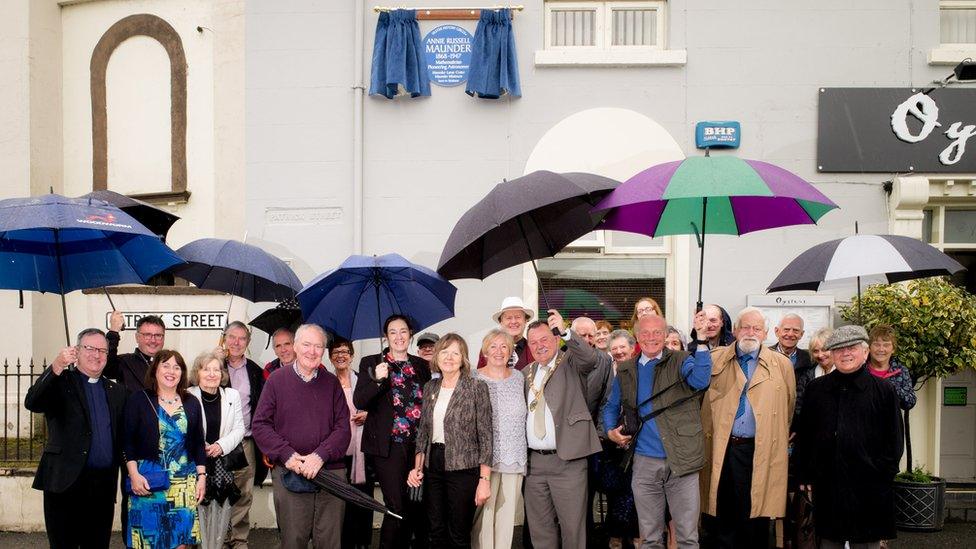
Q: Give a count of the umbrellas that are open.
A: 8